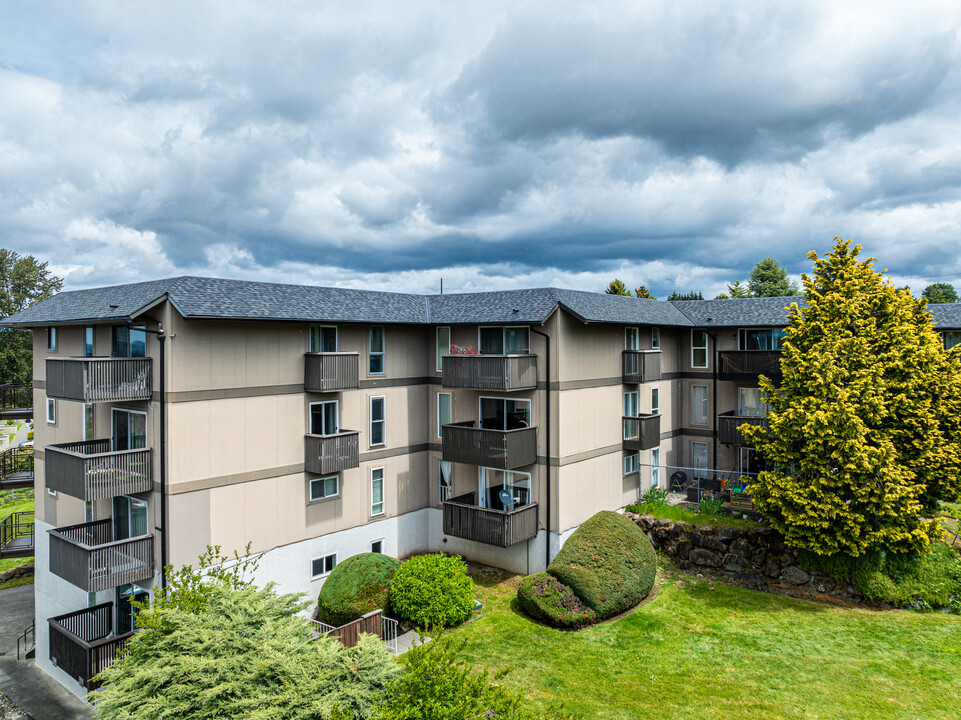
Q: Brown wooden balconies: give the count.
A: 13